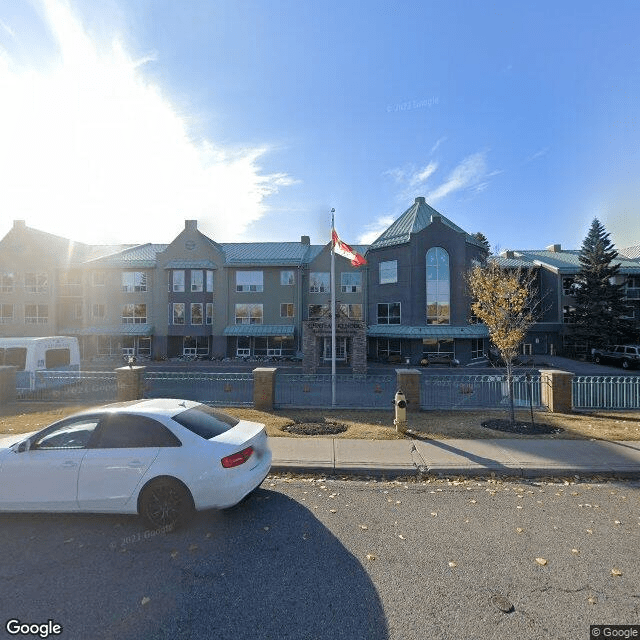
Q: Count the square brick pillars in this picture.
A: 5